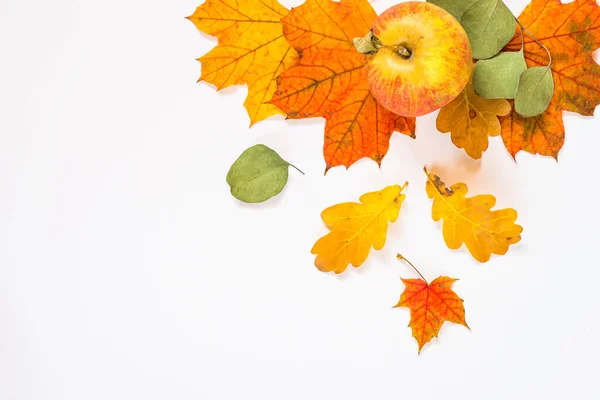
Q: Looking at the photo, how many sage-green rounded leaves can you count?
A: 5